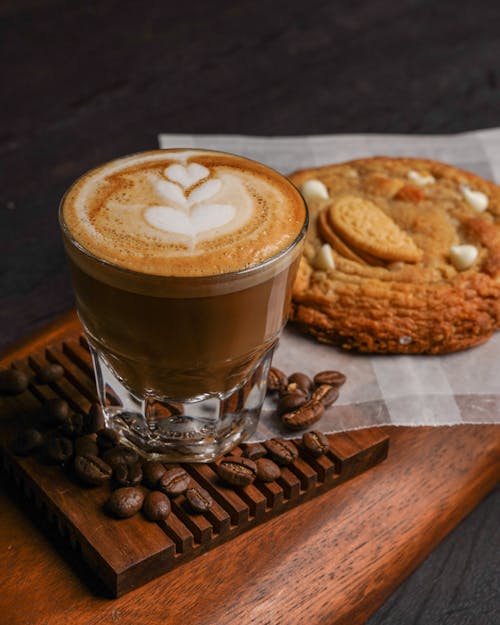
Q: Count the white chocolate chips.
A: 5